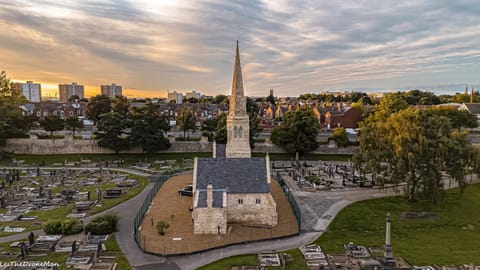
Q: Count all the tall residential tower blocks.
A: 3